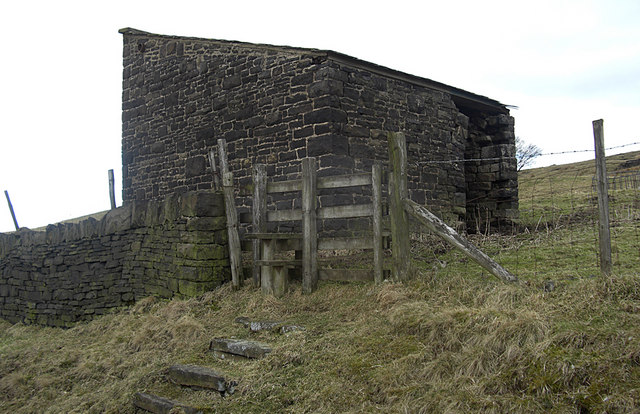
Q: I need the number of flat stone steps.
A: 4